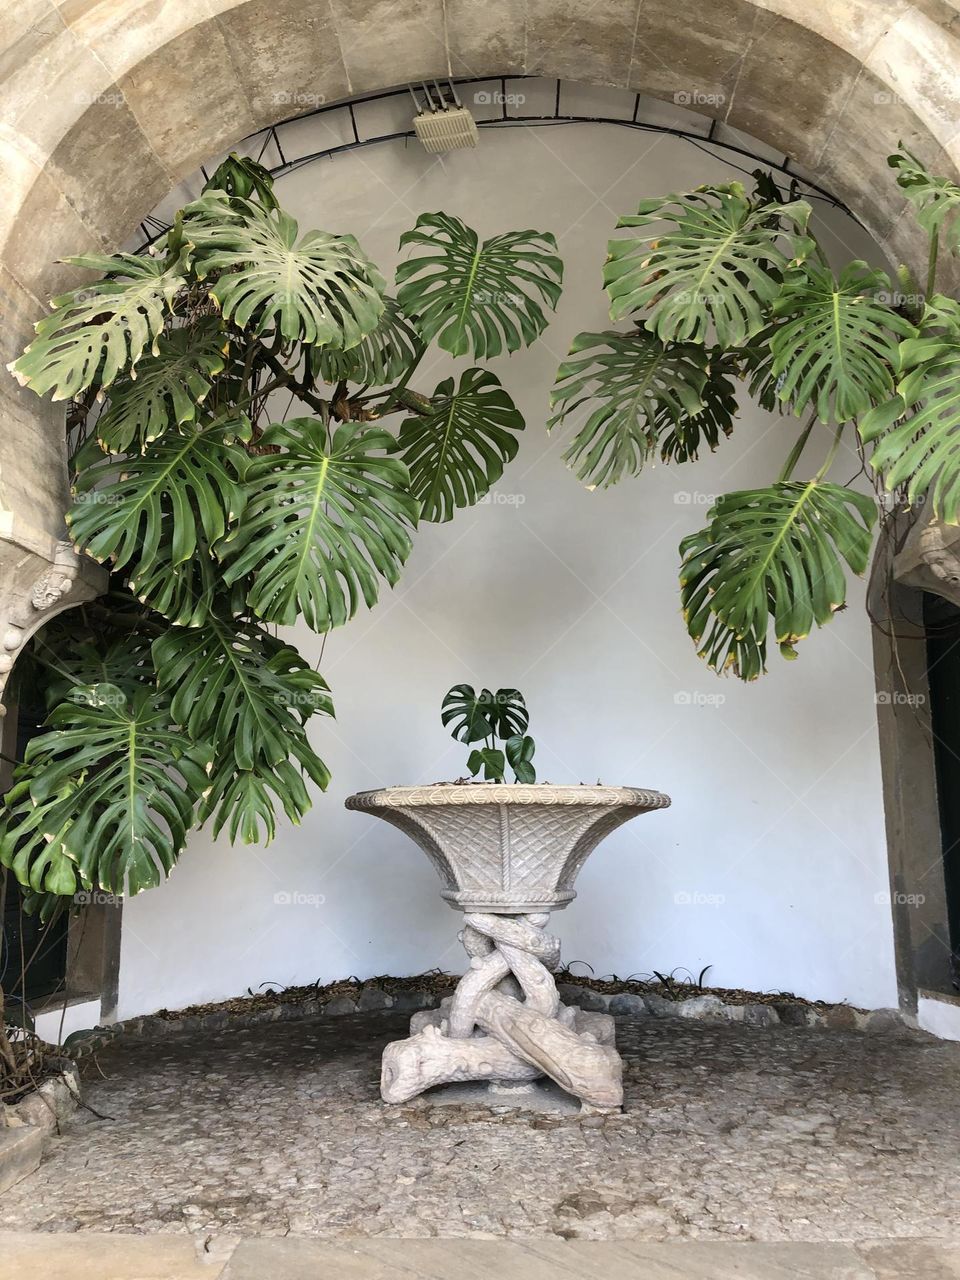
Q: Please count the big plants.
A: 2